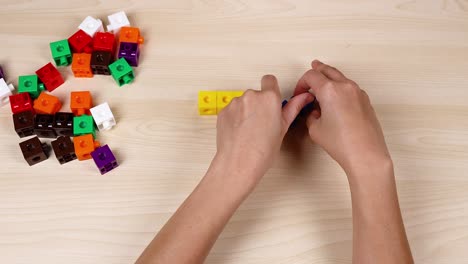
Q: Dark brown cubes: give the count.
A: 6